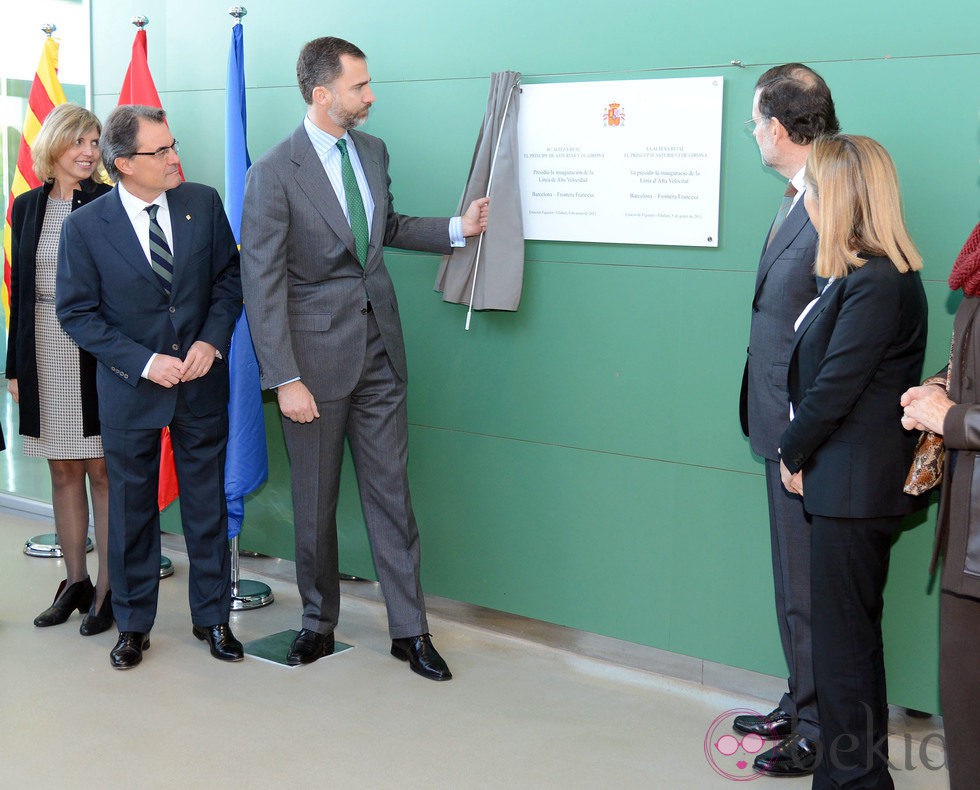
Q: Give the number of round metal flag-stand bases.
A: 3